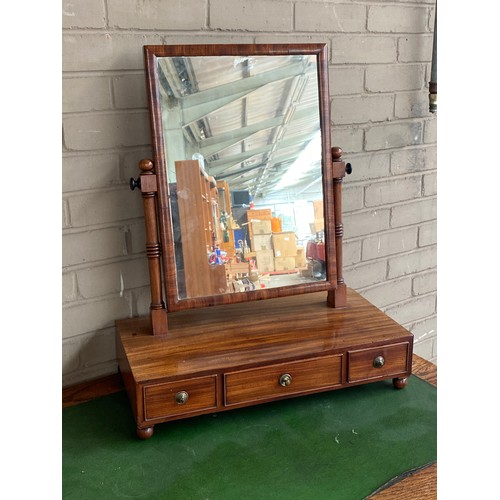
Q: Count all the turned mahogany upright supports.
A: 2